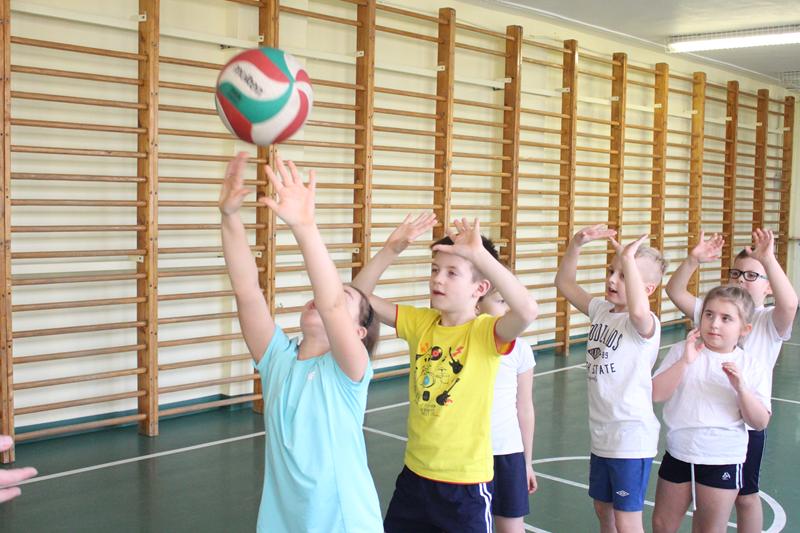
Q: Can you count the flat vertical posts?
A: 13